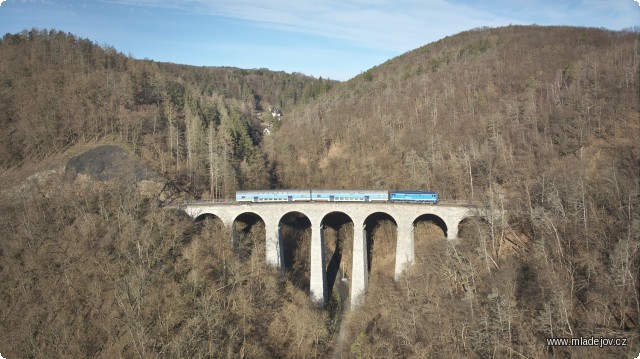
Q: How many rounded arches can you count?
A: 7